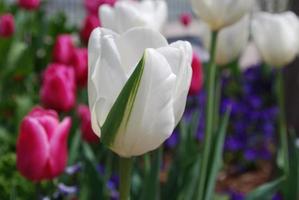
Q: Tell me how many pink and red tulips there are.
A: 11